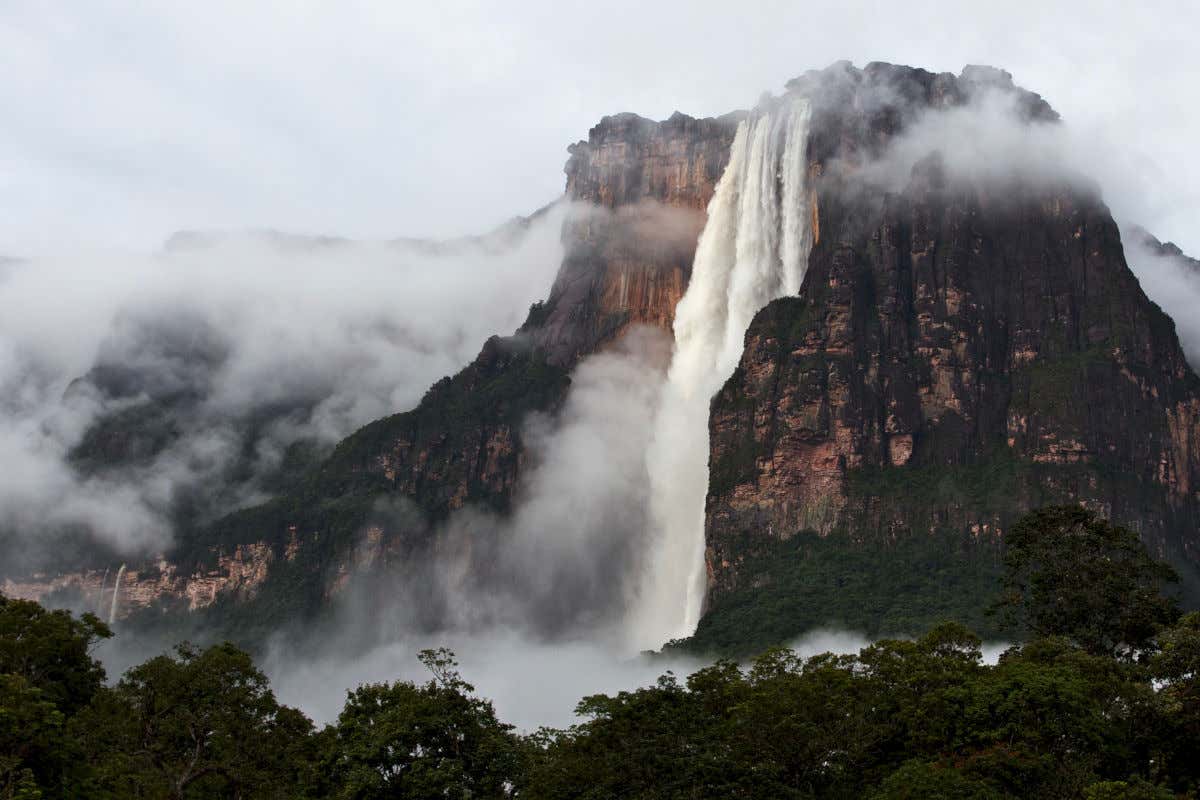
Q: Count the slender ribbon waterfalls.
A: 2